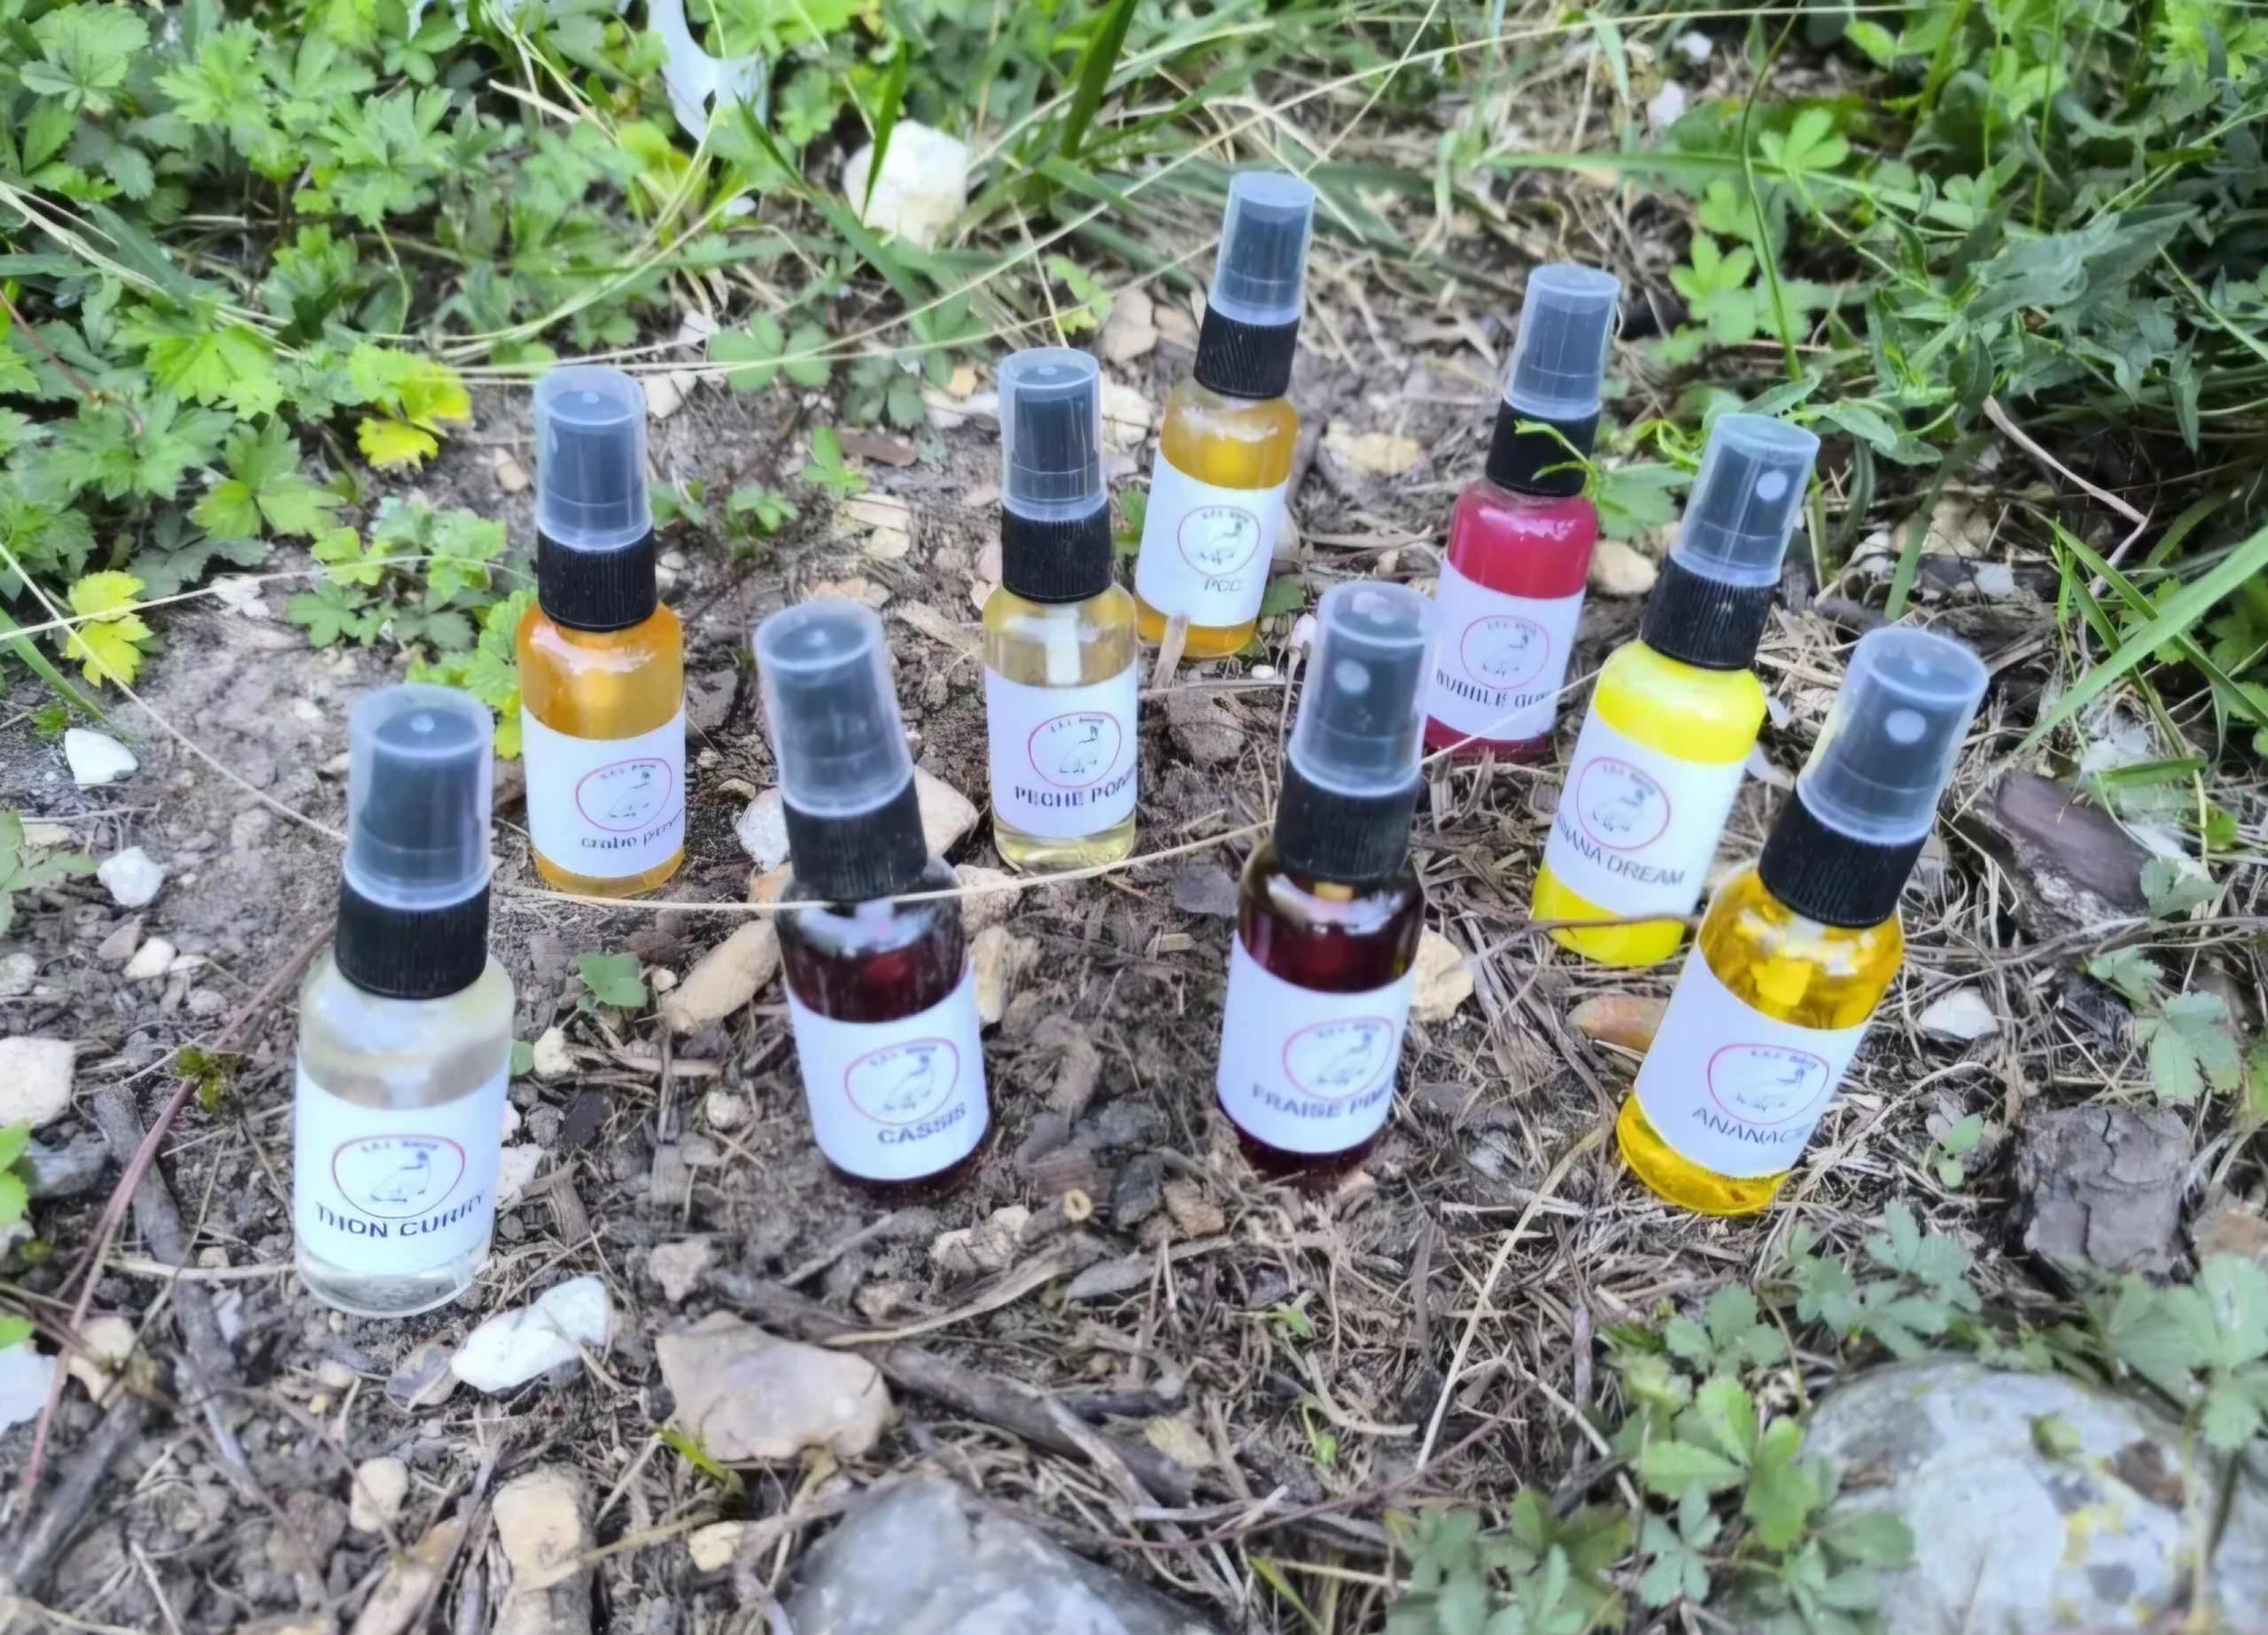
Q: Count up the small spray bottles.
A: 9